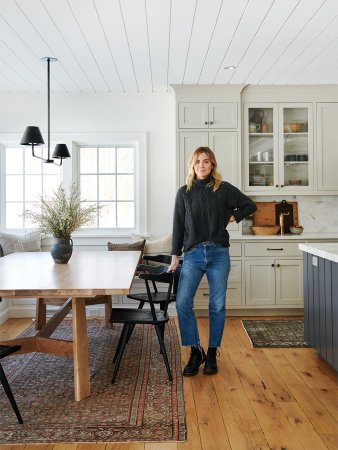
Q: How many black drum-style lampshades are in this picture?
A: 2